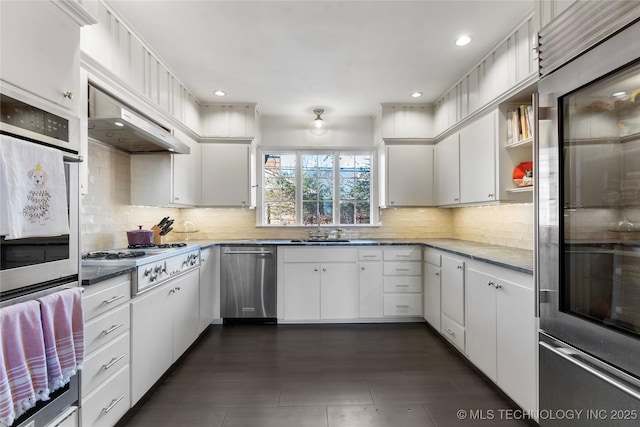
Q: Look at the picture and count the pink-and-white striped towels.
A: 2